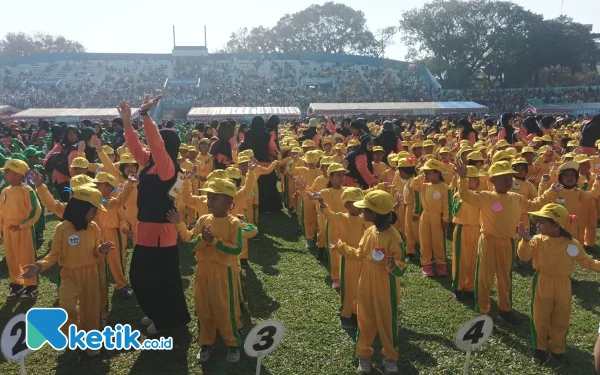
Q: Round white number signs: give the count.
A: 3